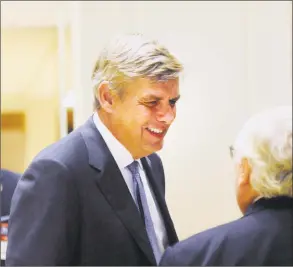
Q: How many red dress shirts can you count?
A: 0